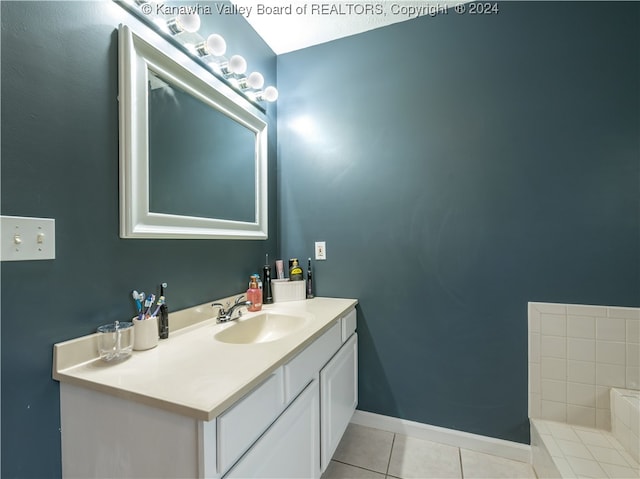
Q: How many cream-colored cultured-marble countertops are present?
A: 1